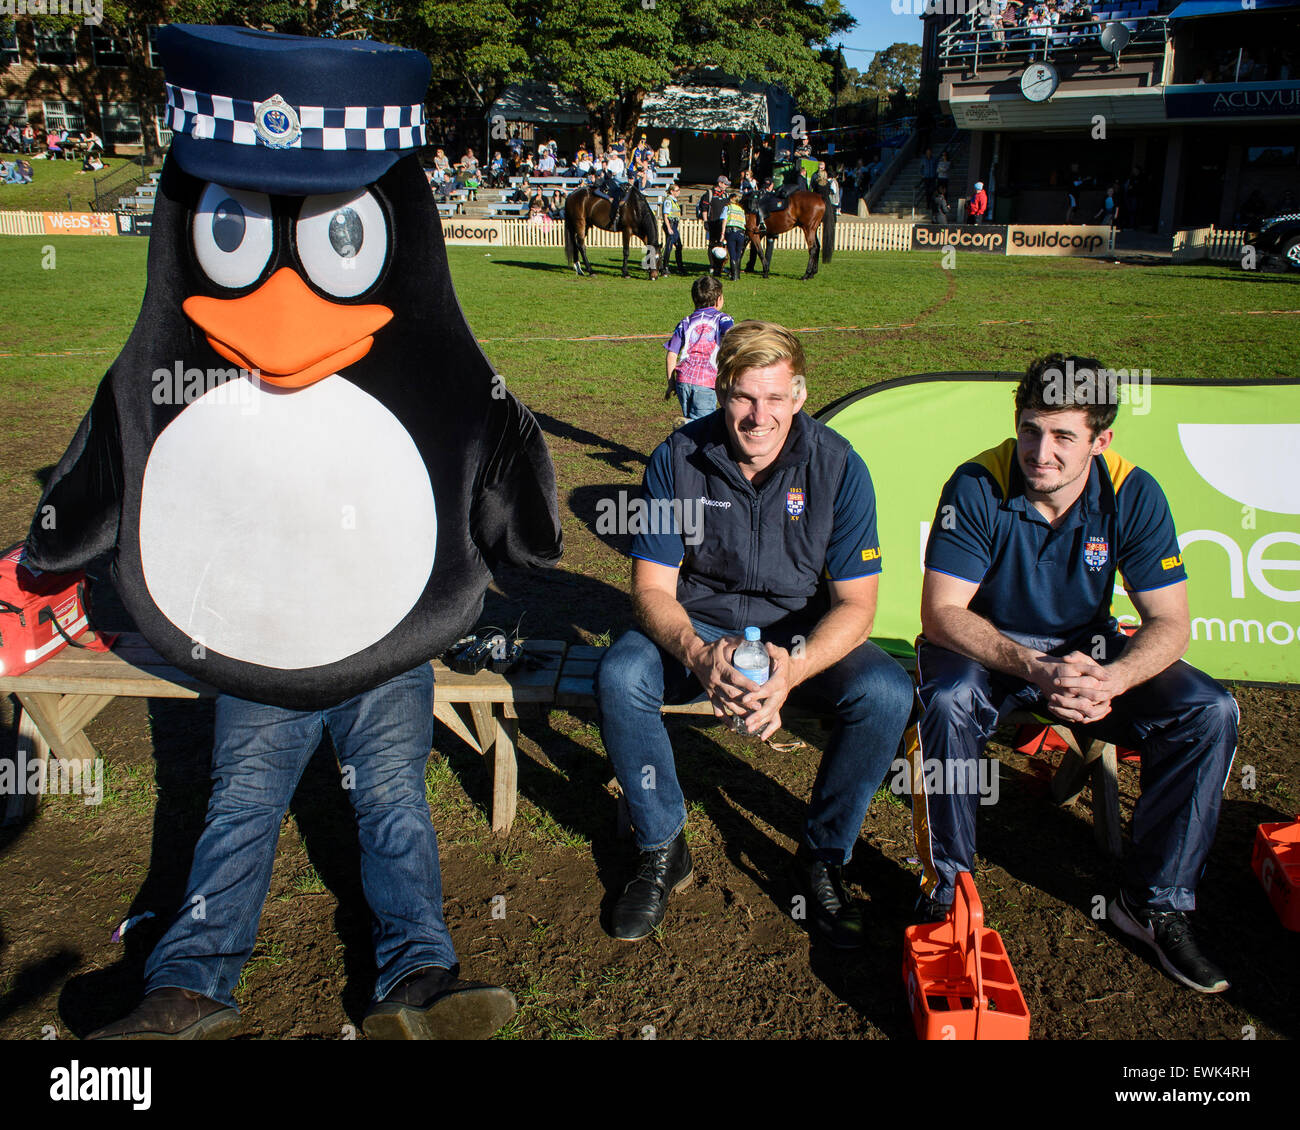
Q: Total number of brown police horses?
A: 2